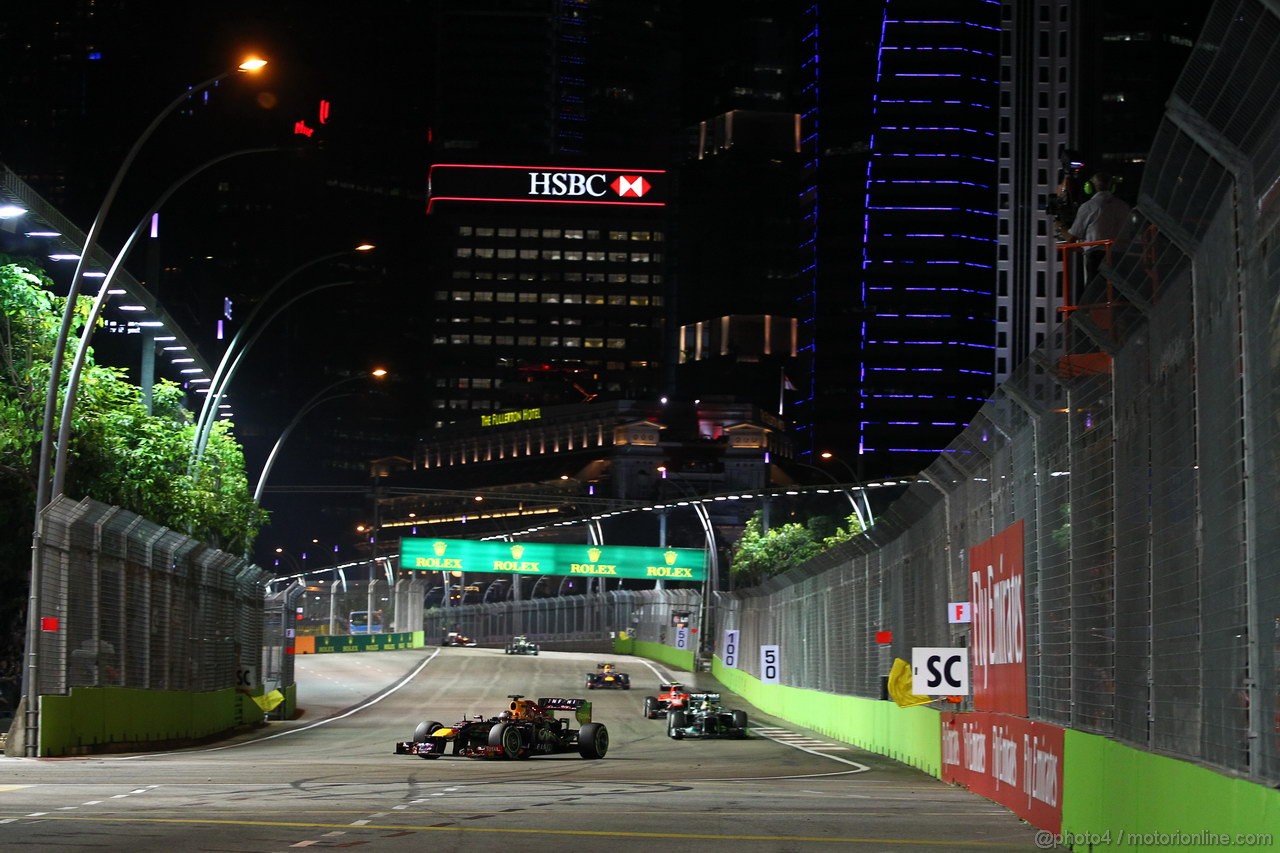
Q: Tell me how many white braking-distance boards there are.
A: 3